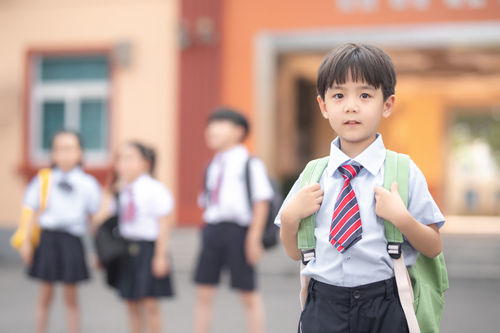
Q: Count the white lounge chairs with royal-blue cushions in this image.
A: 0